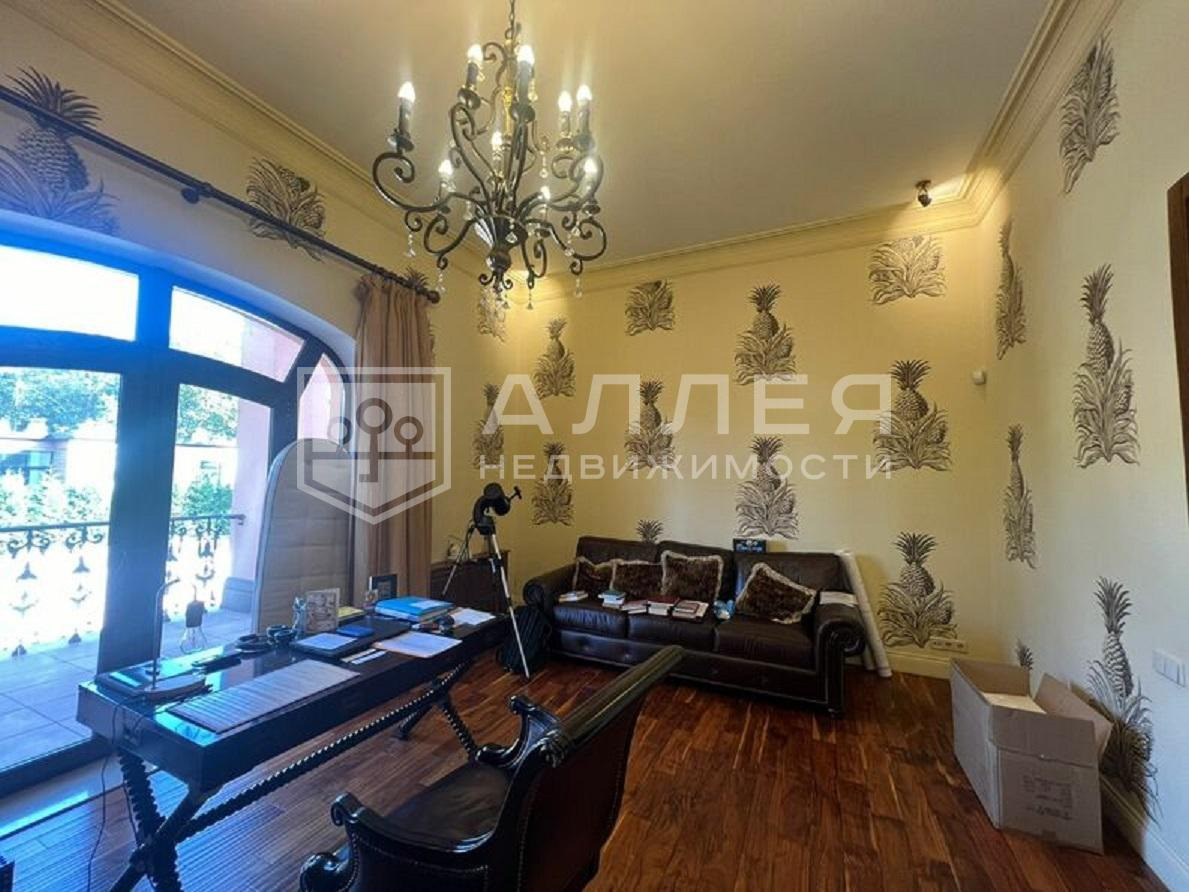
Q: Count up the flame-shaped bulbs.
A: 9